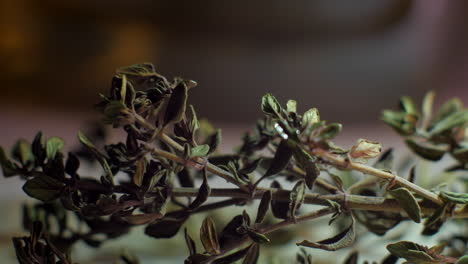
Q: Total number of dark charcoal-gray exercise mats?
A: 0